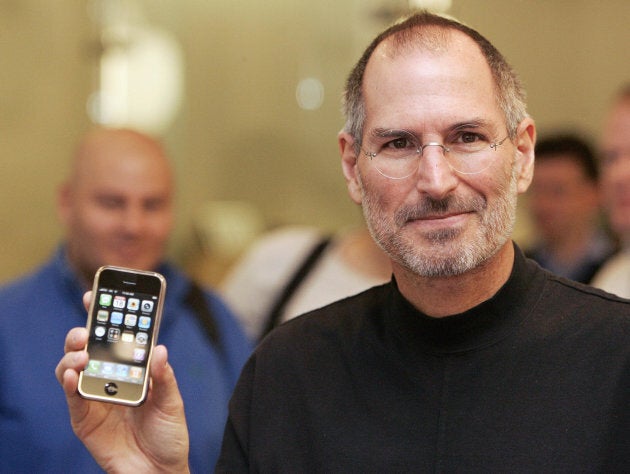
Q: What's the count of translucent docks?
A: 1